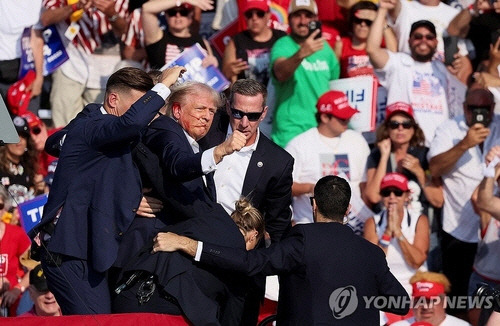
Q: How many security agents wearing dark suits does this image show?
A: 4